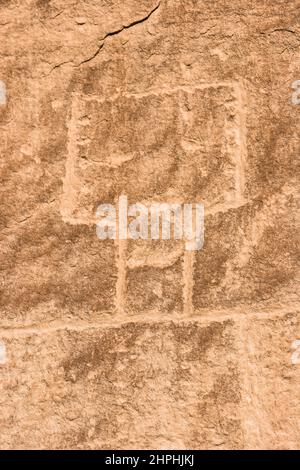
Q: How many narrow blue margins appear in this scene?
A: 0